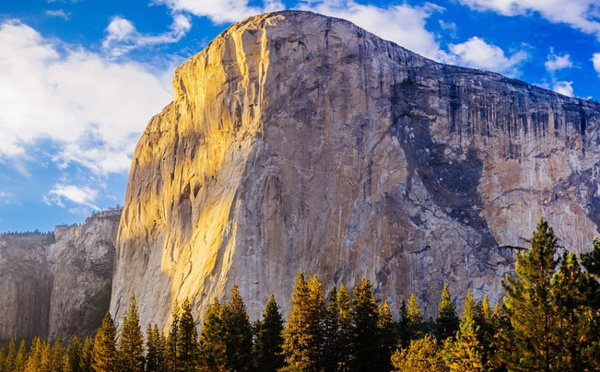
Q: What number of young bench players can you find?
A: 0